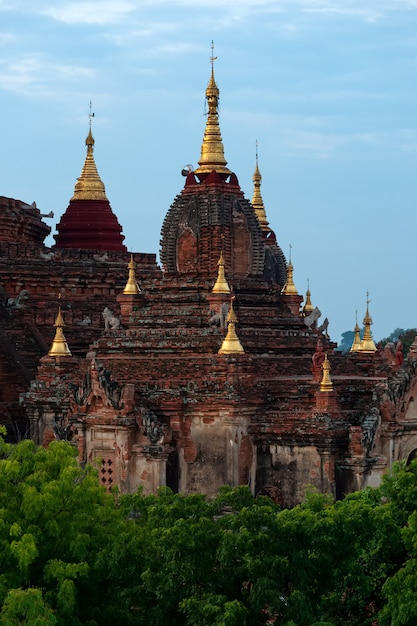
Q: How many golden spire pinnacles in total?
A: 12